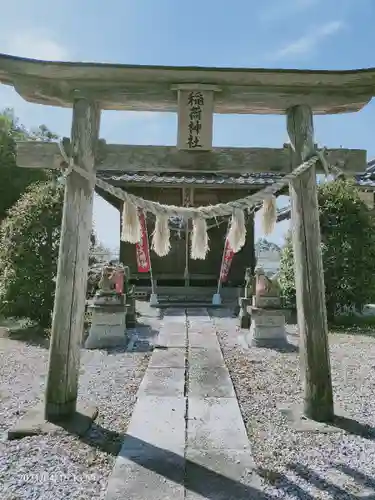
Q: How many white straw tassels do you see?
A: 5